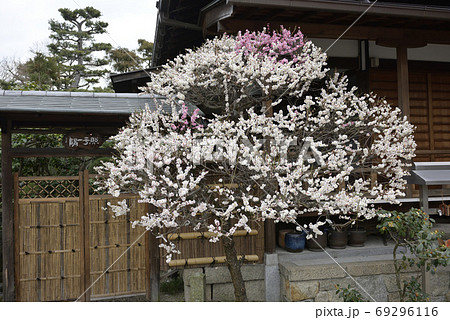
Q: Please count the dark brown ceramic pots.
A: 3